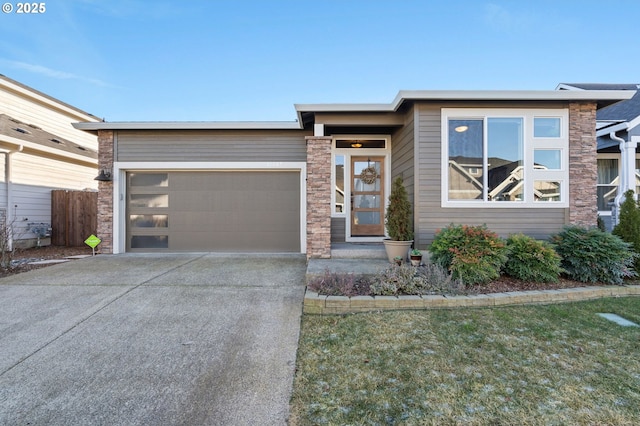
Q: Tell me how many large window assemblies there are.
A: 1